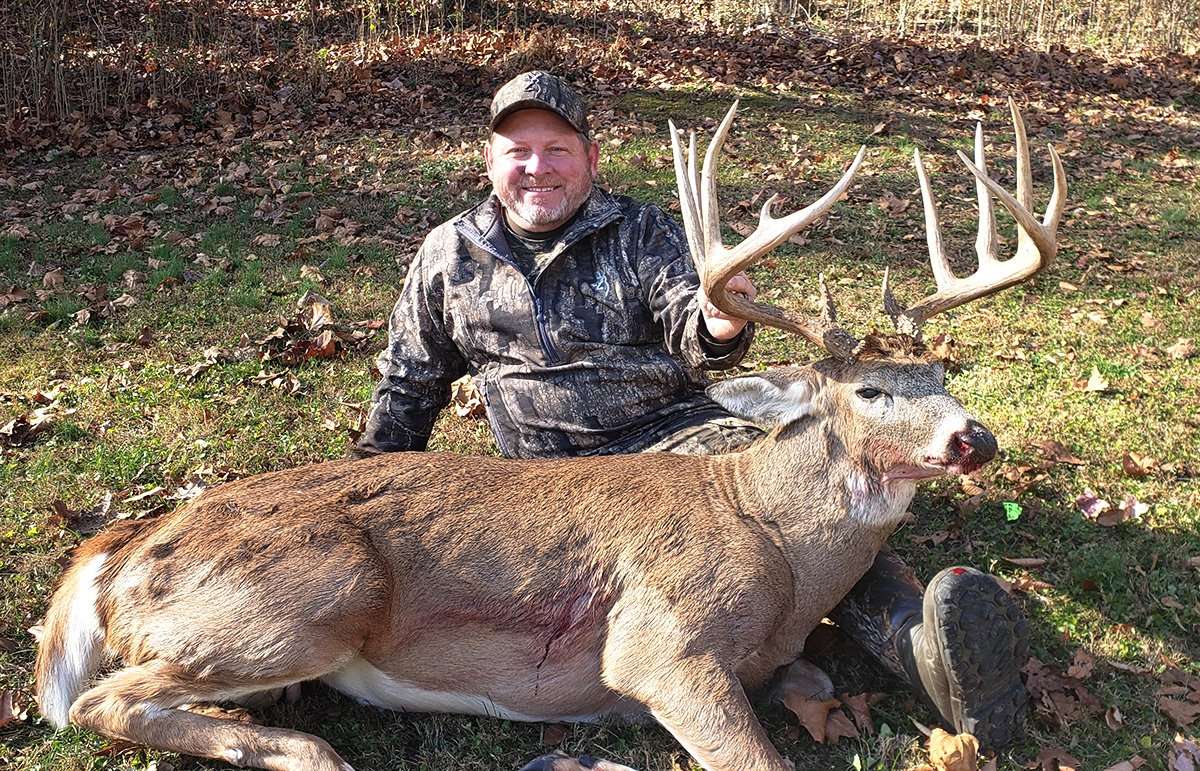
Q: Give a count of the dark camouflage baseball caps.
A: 1